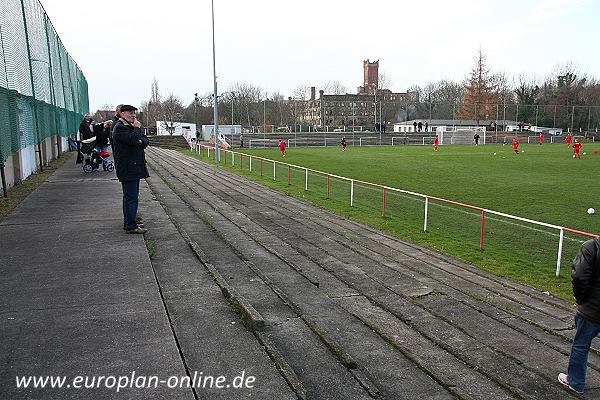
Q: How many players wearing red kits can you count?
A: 6